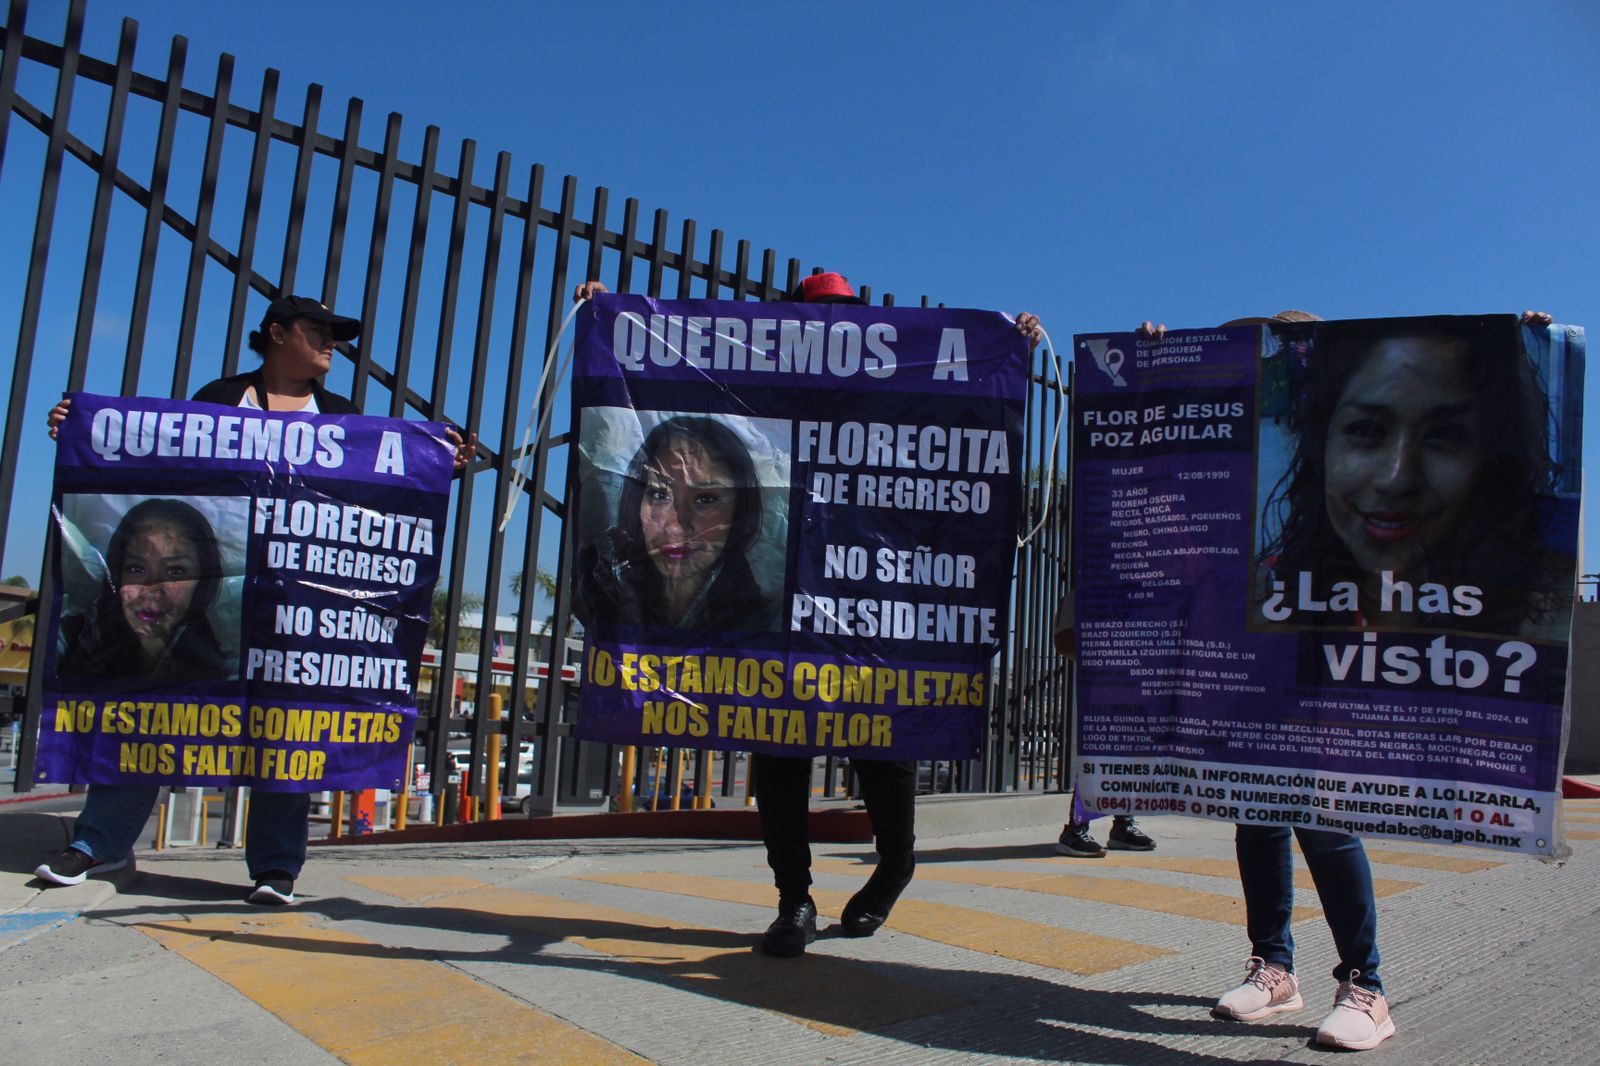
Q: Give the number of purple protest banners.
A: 3